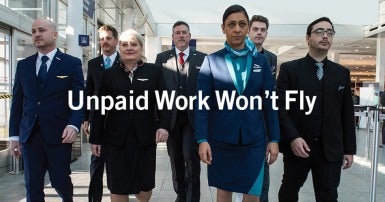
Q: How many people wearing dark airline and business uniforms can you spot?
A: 7